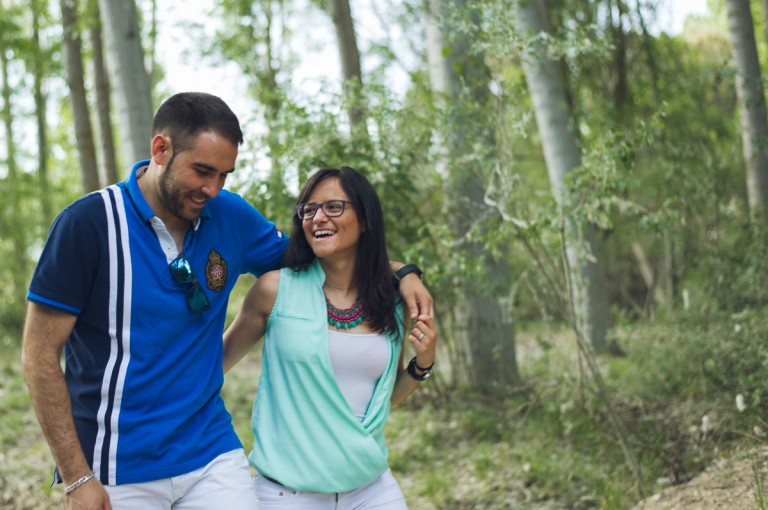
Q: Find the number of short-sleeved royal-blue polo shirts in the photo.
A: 1